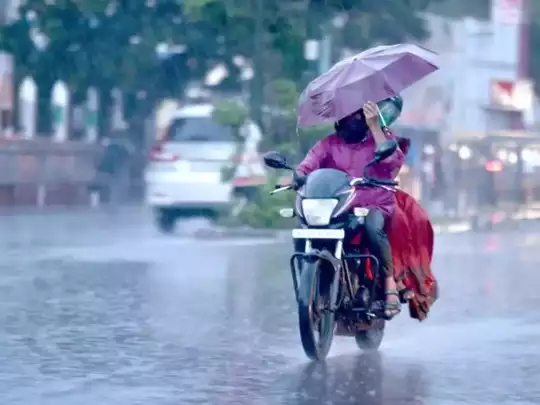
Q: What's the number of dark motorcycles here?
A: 1